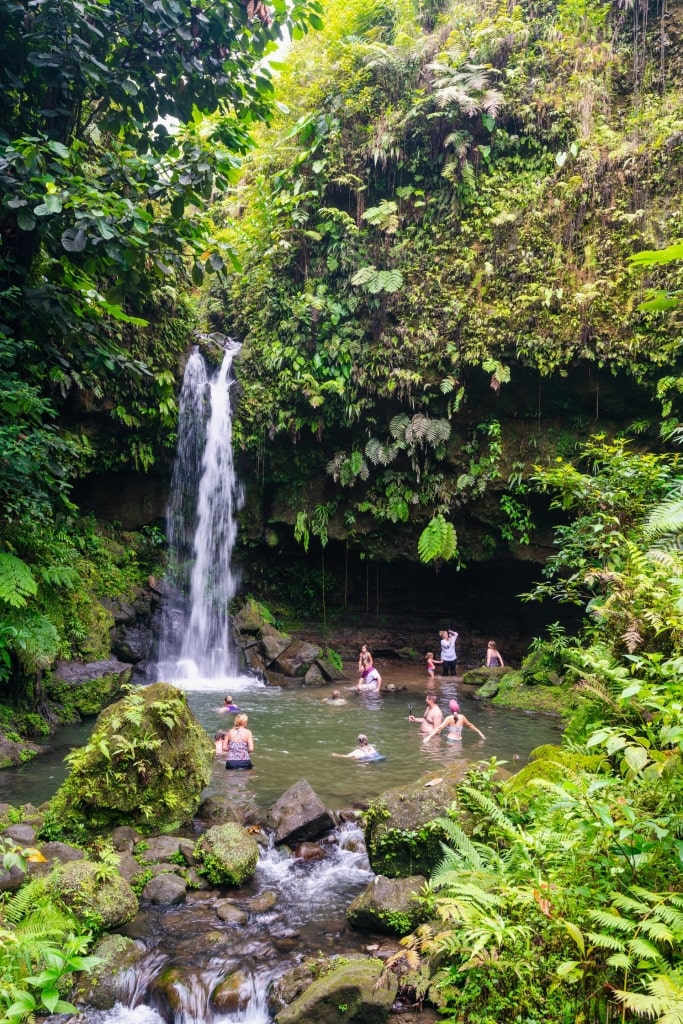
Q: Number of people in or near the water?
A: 12